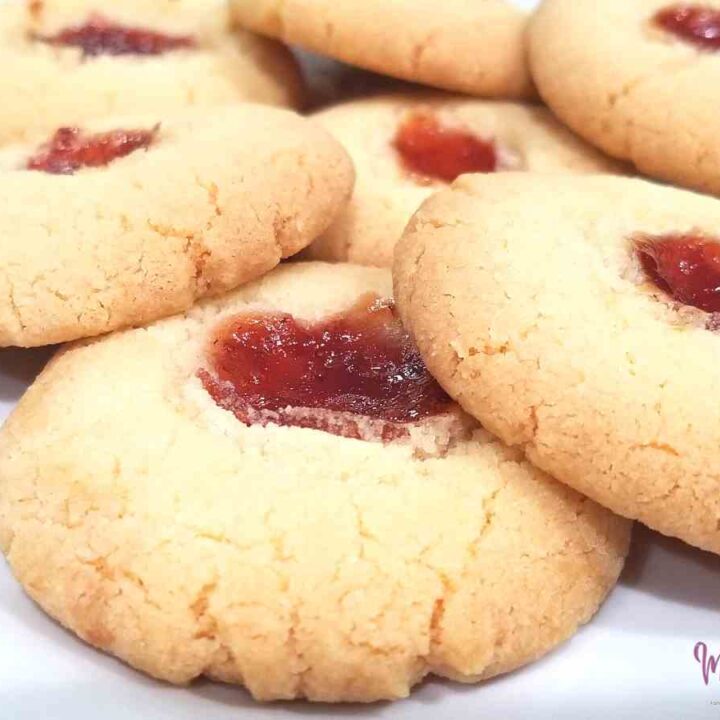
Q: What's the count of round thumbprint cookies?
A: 7